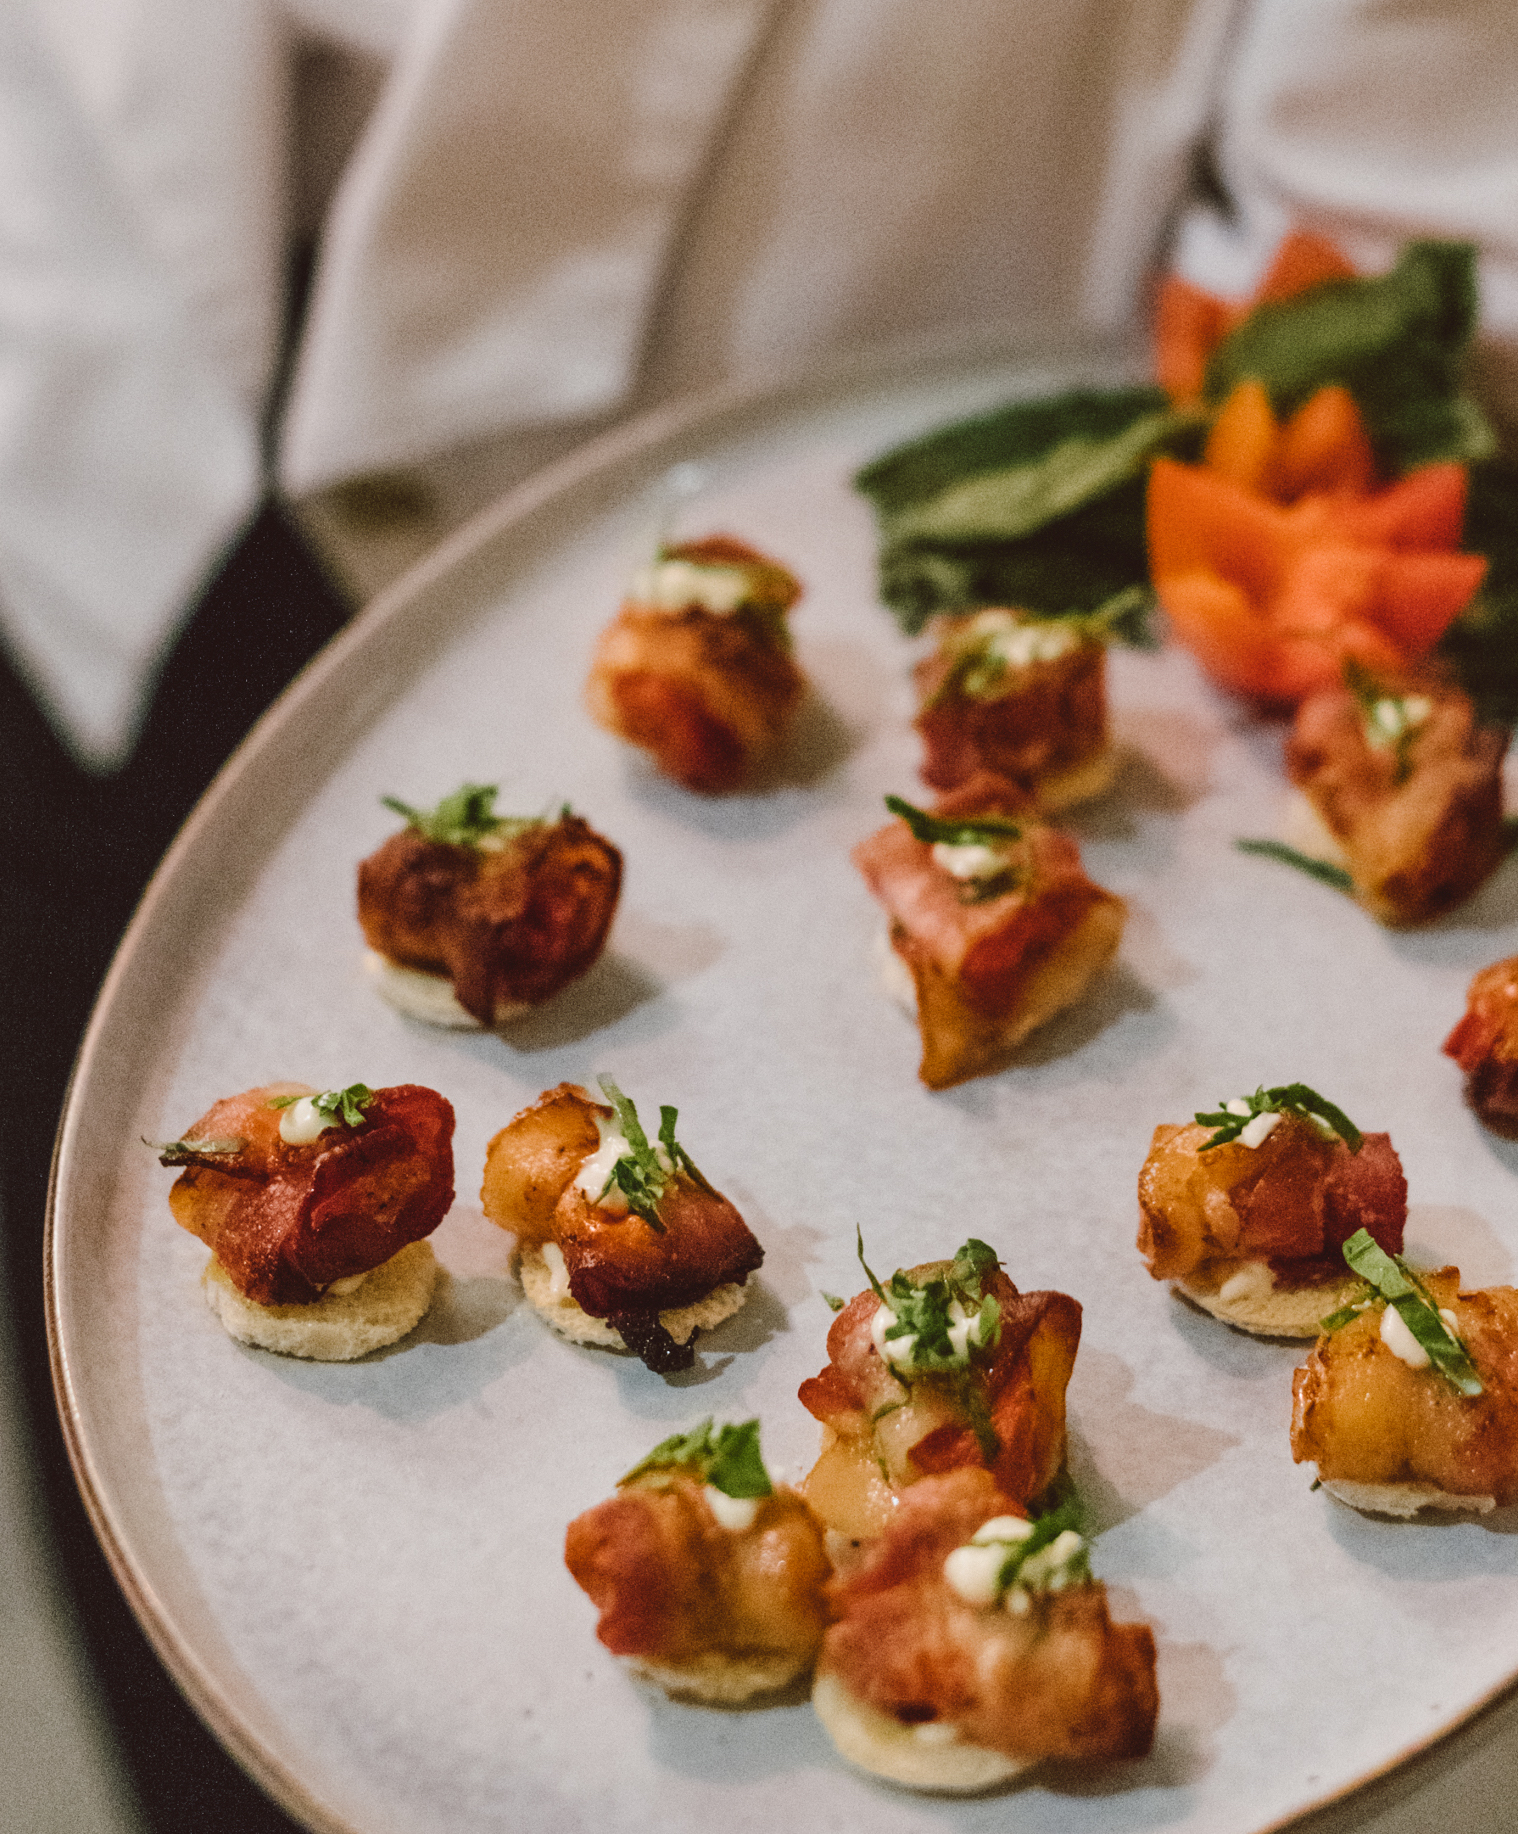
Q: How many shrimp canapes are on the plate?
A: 13